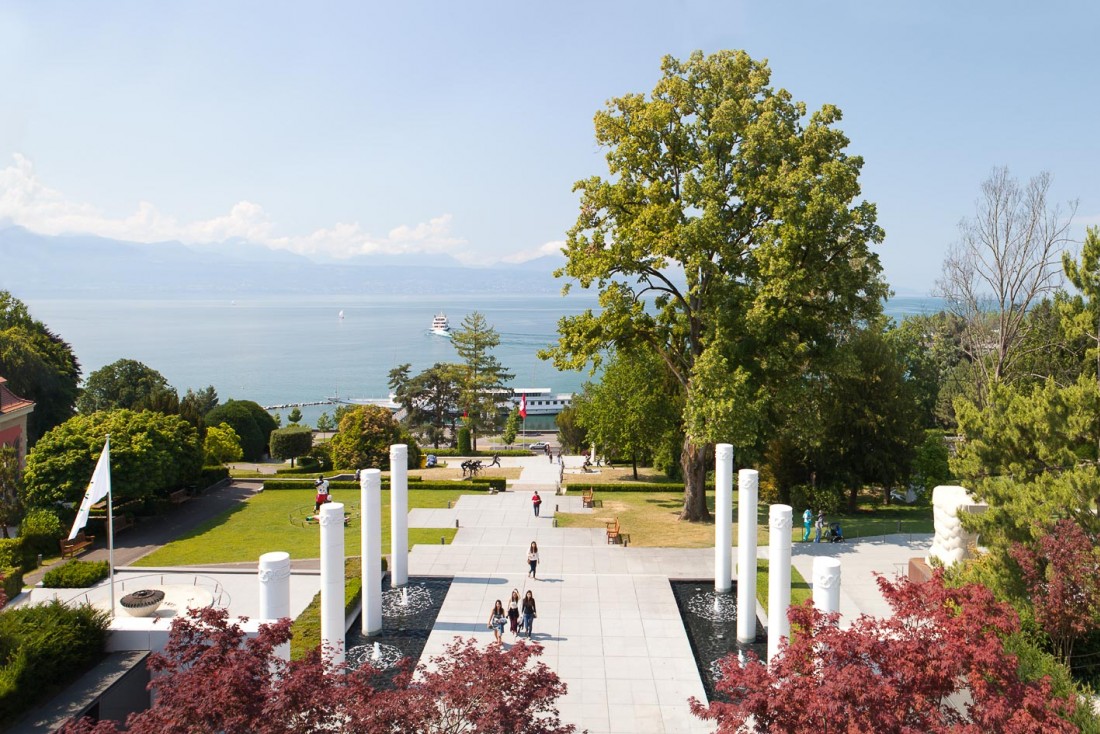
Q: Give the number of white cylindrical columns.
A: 8